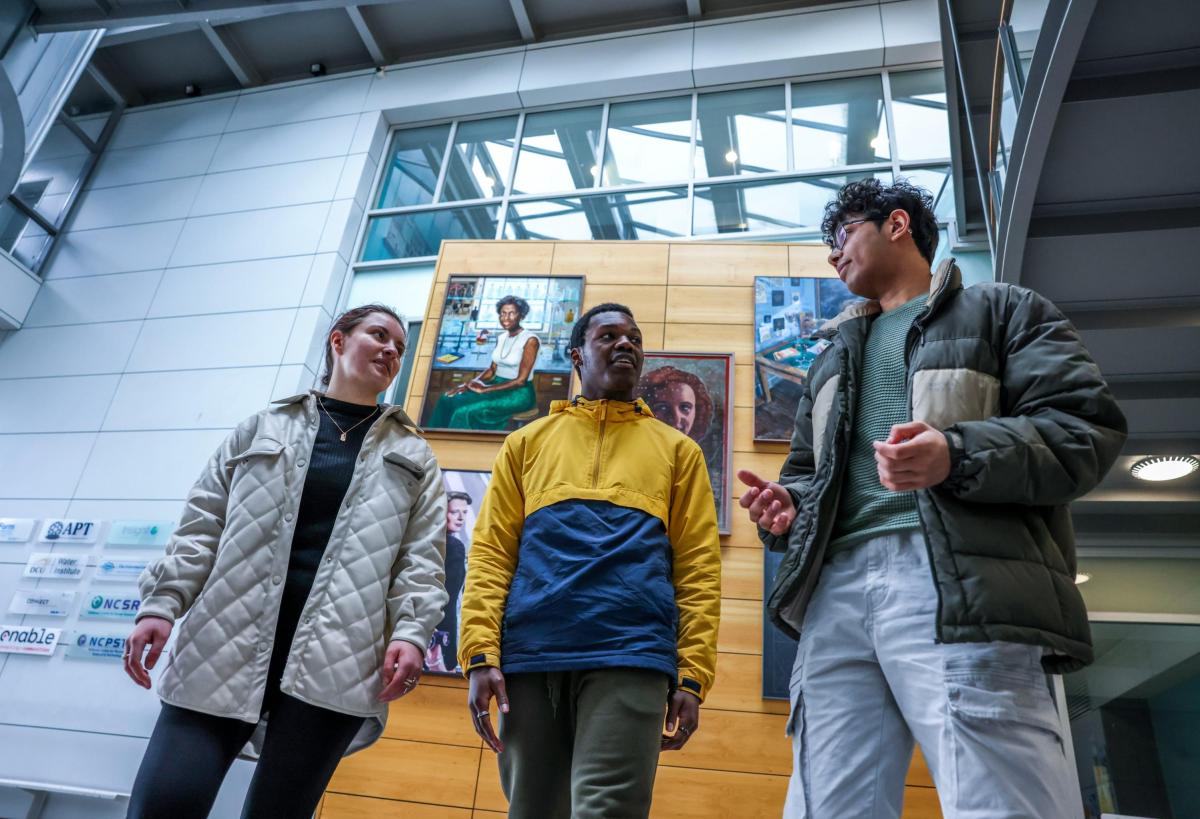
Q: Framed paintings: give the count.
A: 5